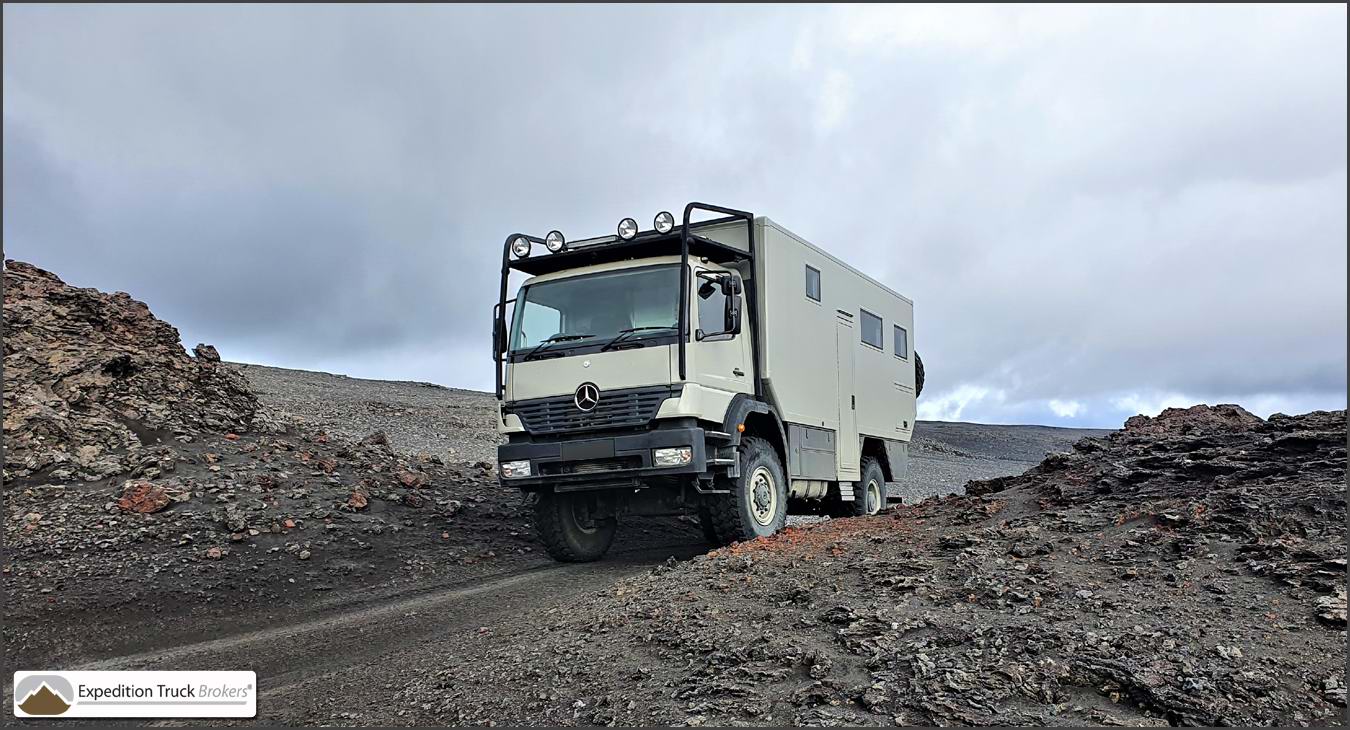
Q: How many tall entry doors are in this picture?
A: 1